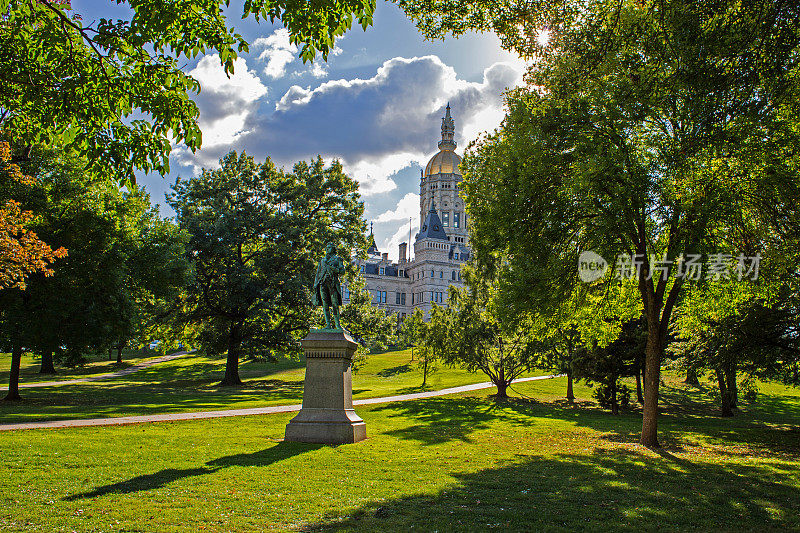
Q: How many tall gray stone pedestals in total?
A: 1